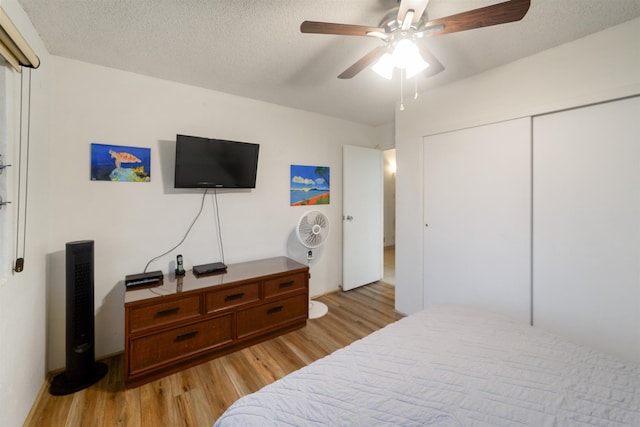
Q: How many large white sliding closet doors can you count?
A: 2